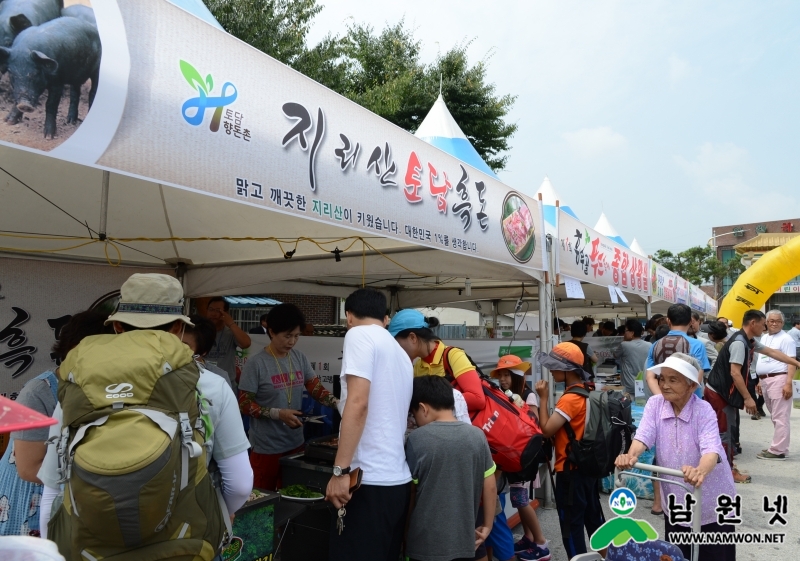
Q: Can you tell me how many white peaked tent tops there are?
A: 4